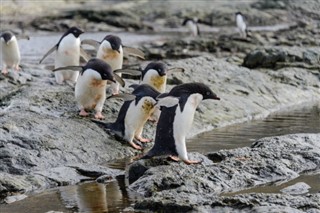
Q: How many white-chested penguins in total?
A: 9